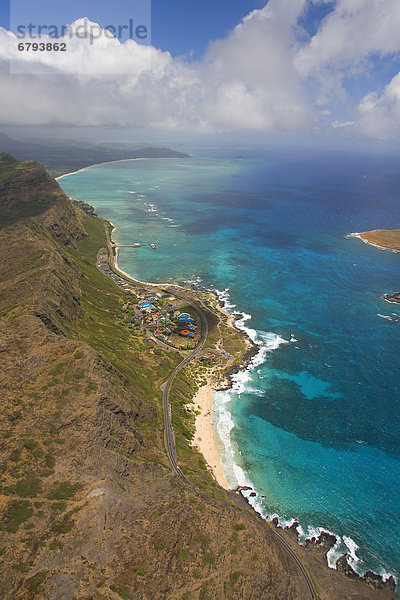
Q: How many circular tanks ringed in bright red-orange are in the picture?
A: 2